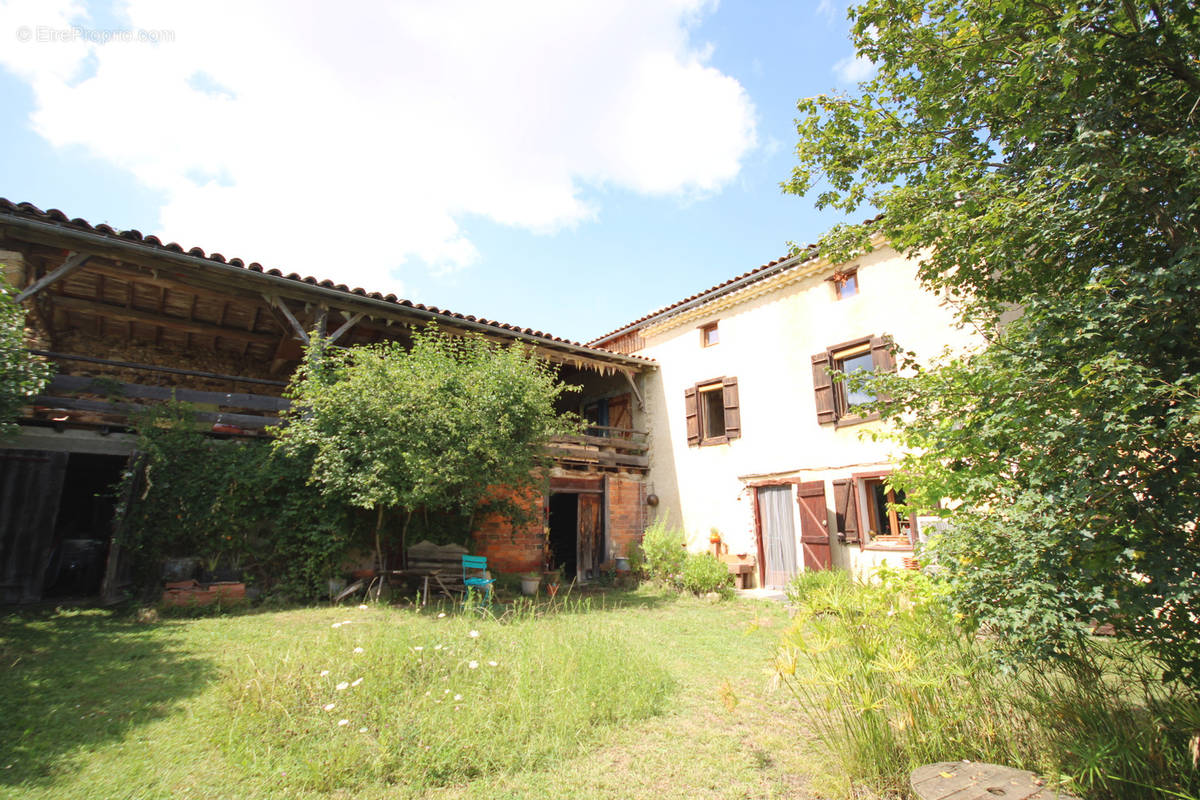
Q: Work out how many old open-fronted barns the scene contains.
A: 1